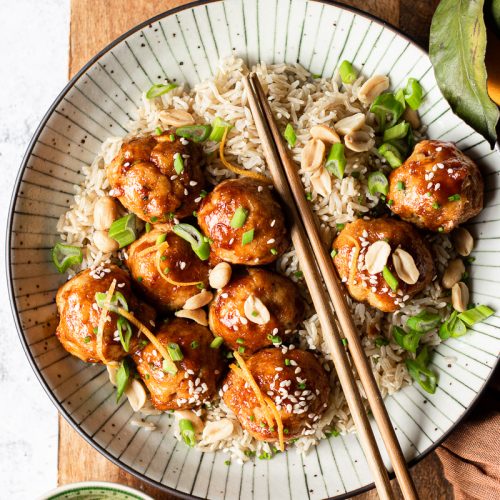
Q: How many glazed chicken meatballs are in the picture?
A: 9